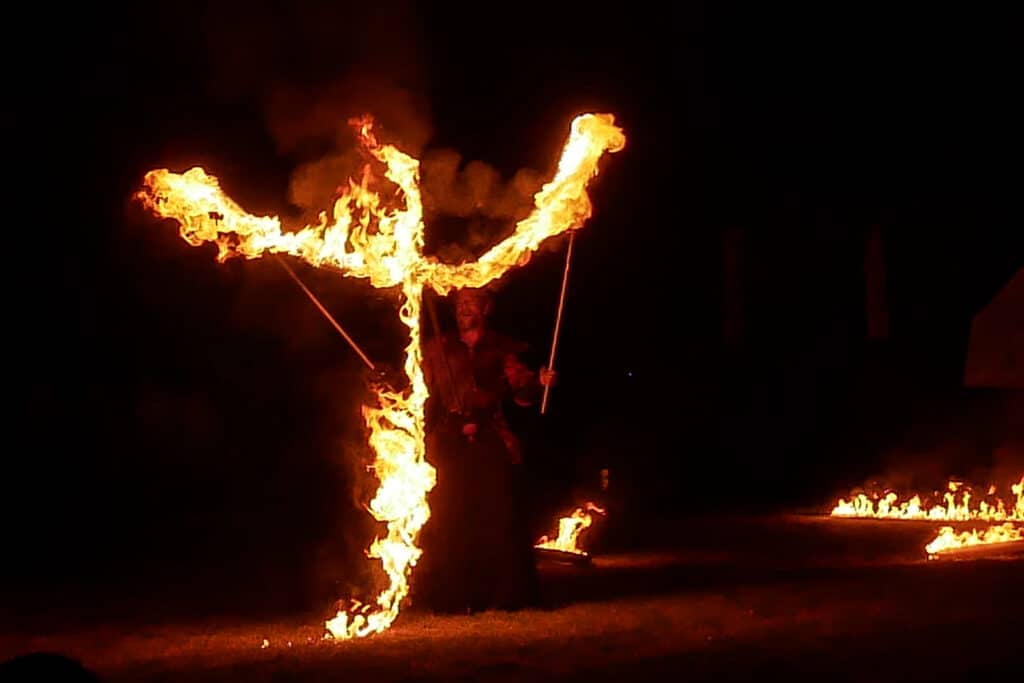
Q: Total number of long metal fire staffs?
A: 2